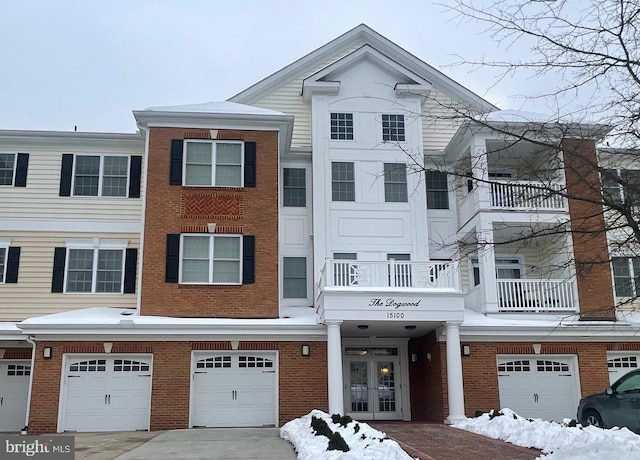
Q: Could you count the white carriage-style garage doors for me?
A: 5